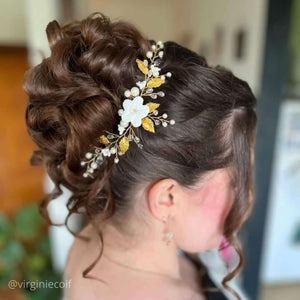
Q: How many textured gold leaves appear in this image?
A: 6